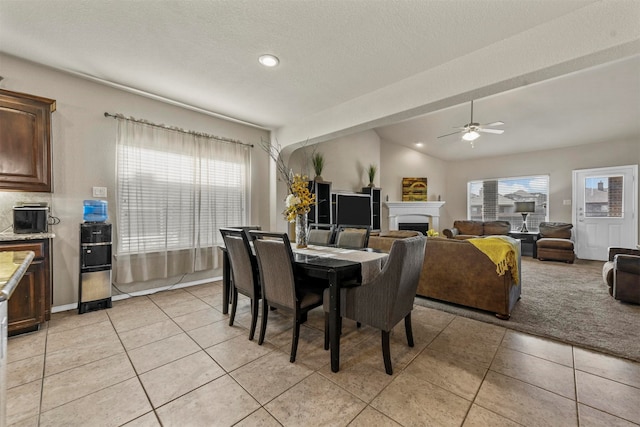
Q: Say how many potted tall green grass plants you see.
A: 2